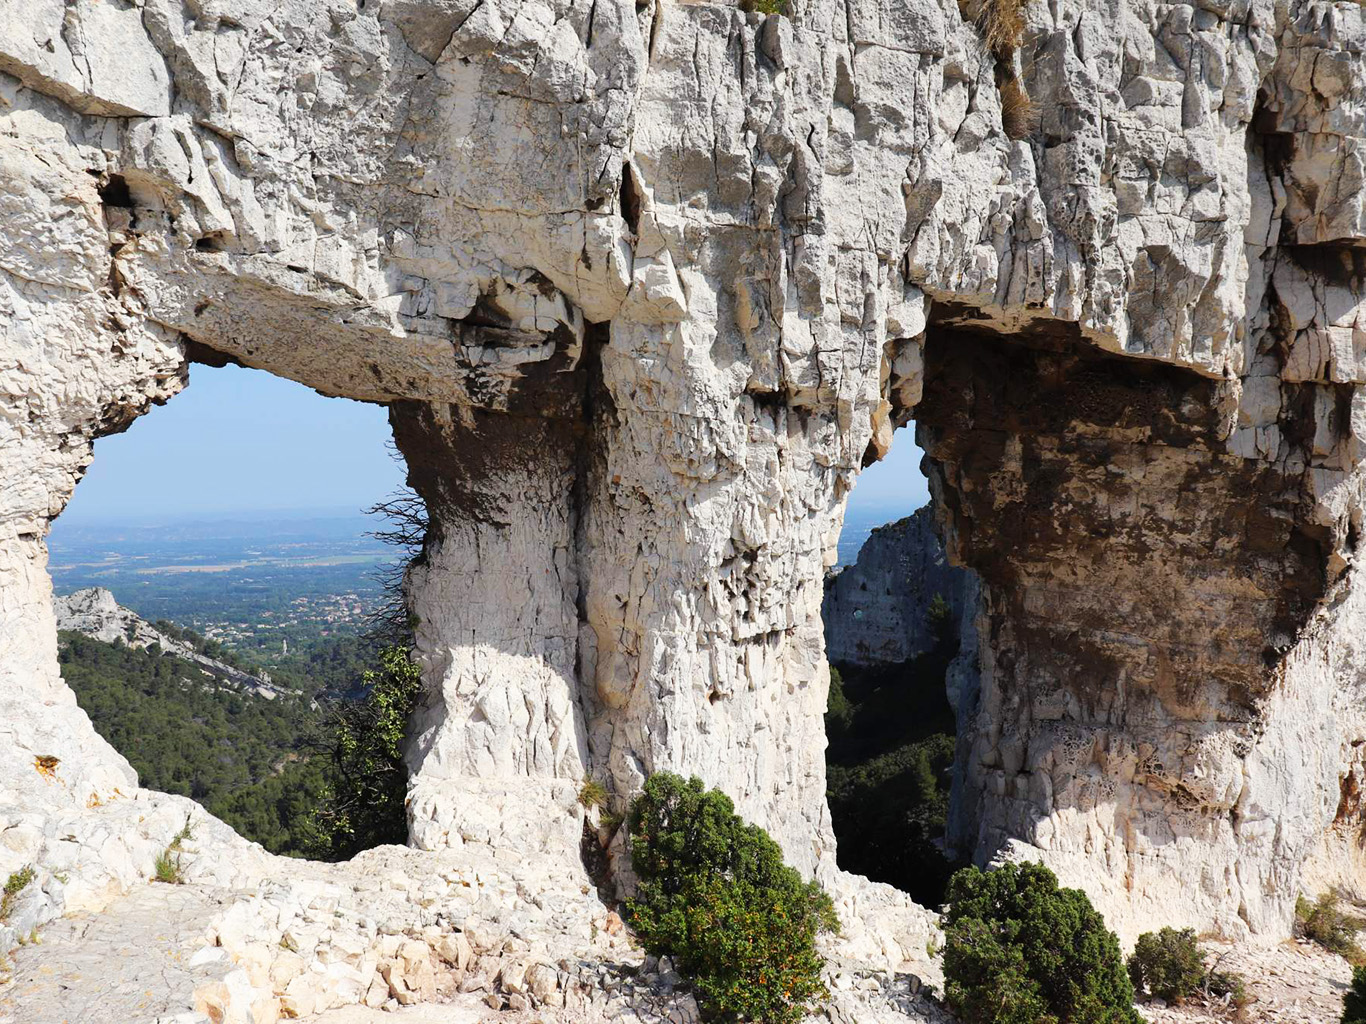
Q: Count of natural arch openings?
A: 2